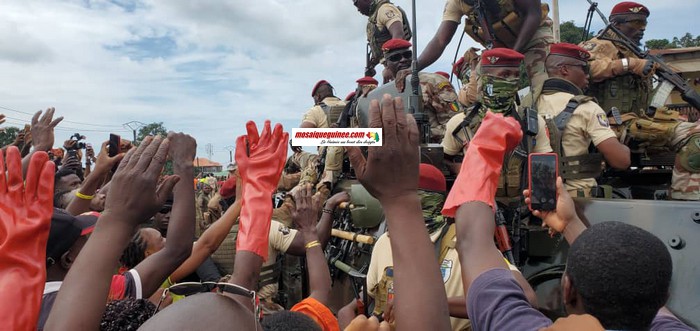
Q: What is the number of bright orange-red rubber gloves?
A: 3